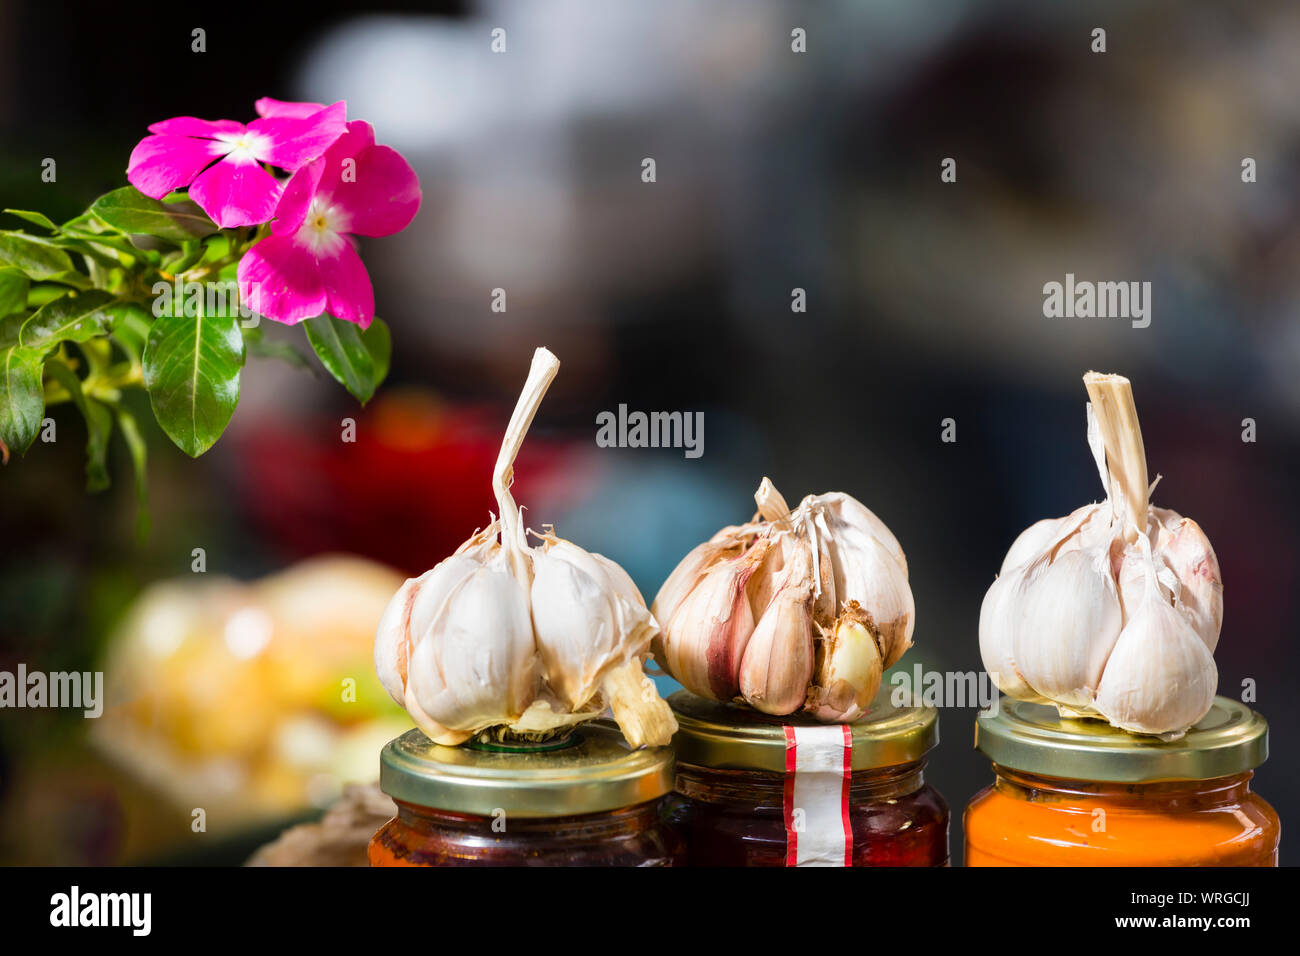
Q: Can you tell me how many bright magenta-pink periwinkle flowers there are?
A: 2